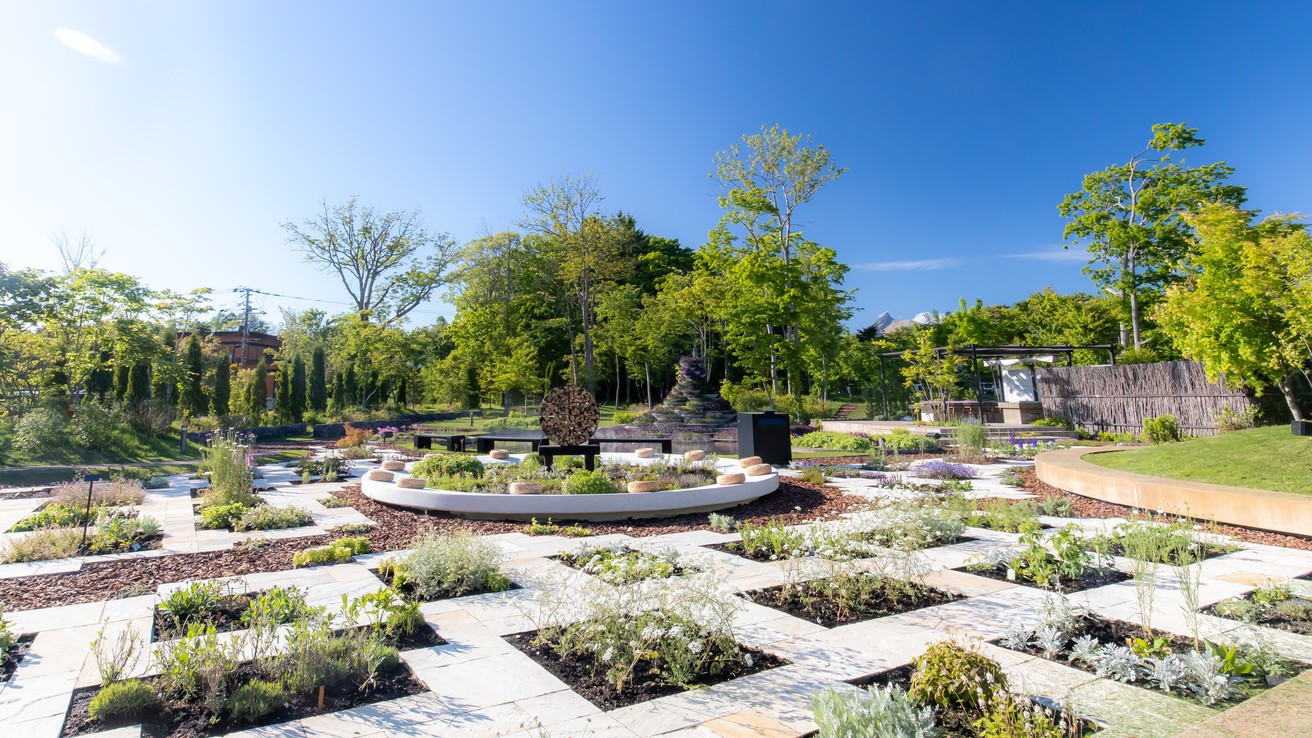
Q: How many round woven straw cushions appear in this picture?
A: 12